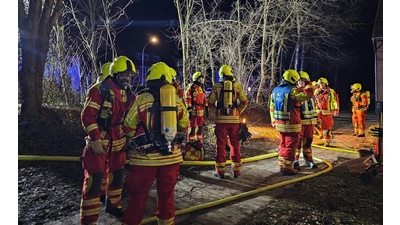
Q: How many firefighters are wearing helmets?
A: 11